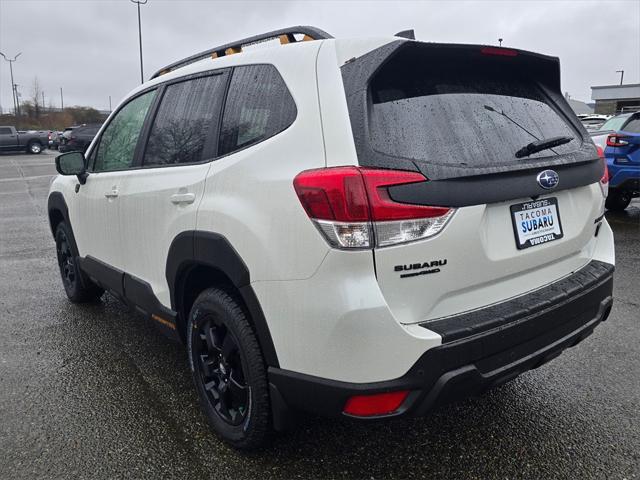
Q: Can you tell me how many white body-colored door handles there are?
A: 2